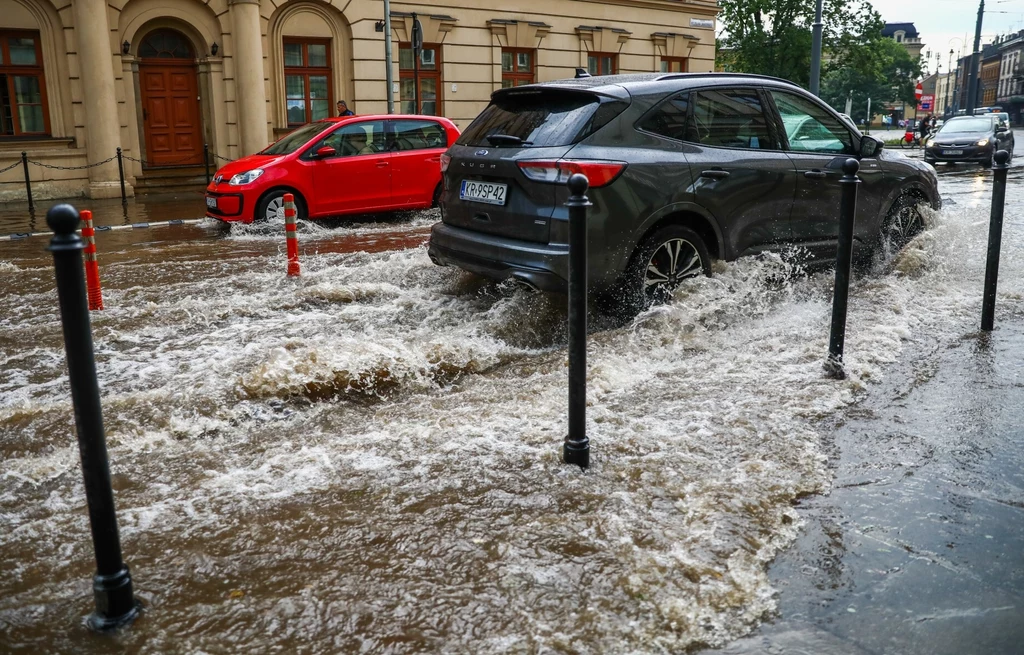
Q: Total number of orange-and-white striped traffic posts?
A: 2